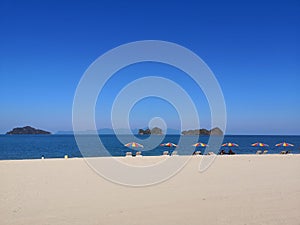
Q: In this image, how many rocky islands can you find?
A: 3